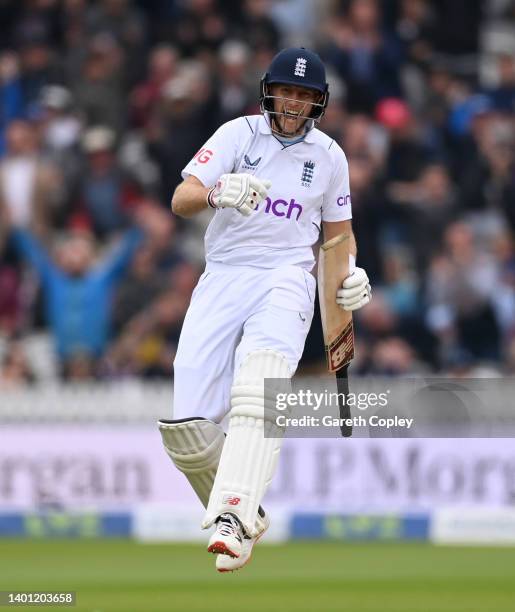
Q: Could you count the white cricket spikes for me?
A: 2